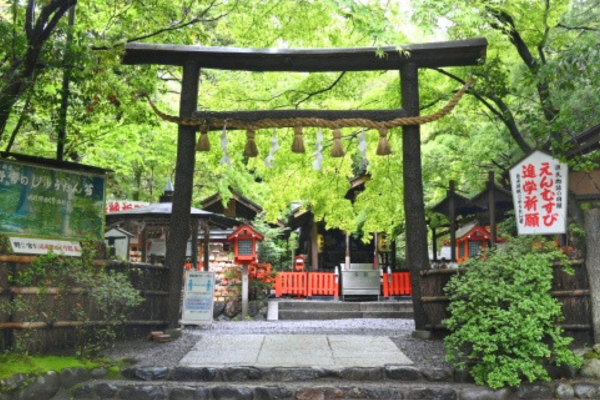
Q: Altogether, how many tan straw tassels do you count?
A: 5